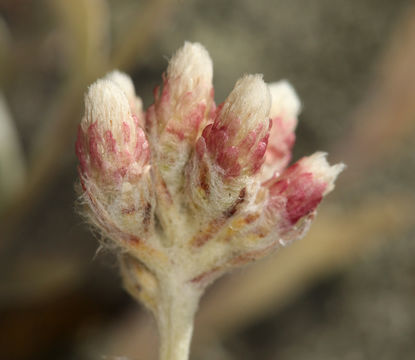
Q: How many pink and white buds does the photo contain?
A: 6